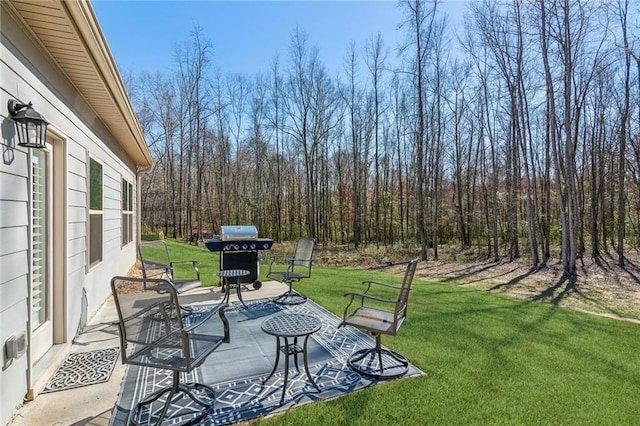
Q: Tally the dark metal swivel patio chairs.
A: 4